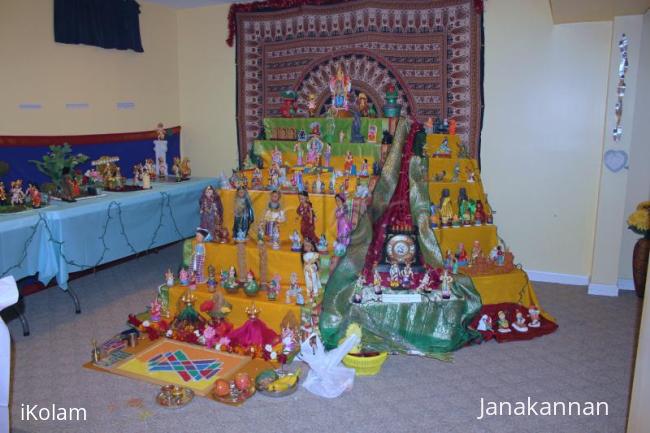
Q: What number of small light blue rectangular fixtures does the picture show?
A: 3